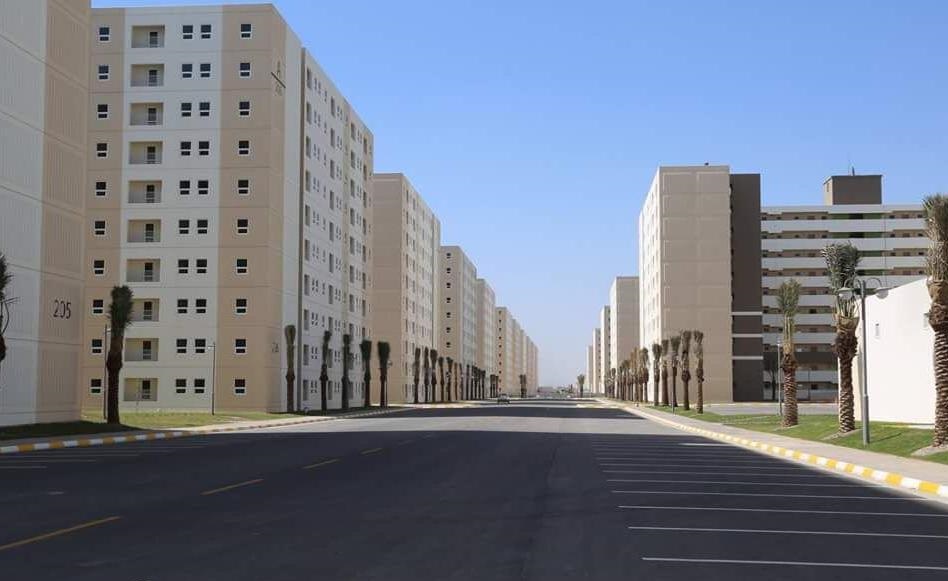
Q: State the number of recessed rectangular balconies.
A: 10